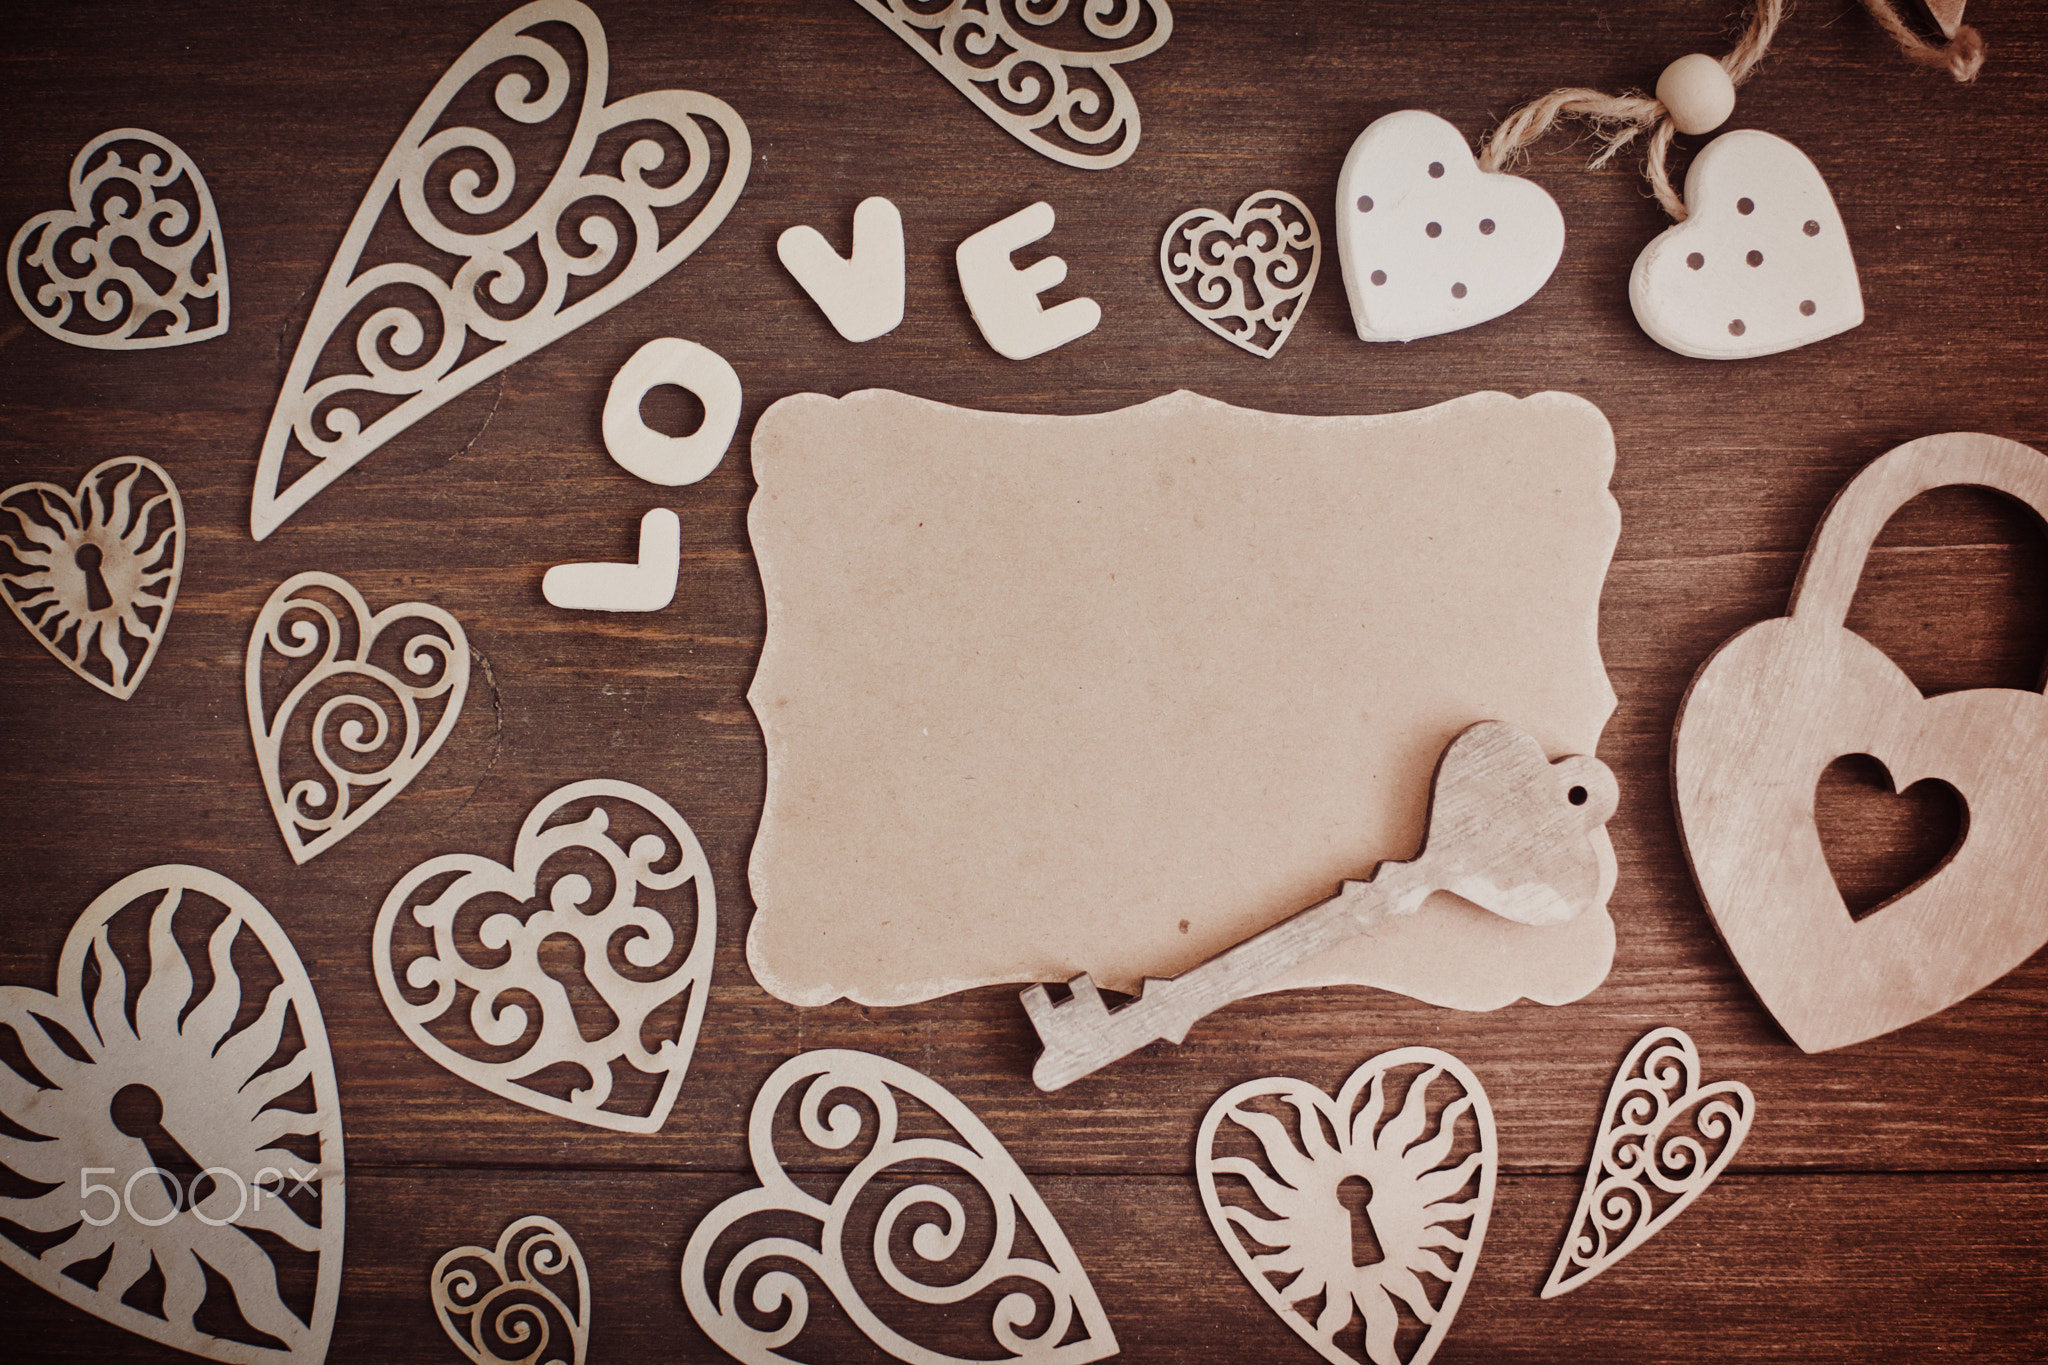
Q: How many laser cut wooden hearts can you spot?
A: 12